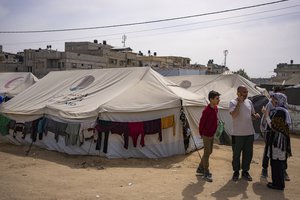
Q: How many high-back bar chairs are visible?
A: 0